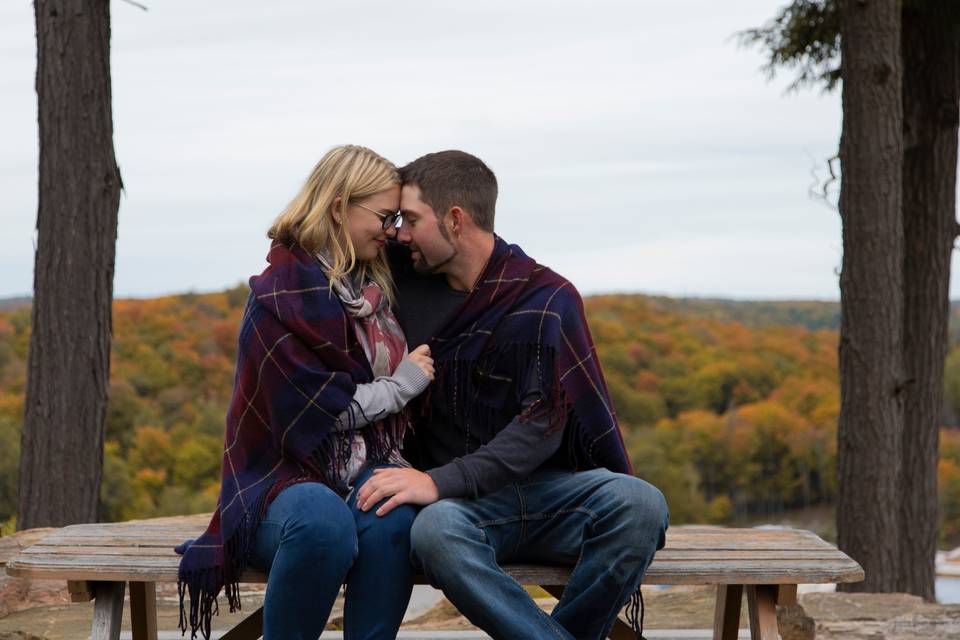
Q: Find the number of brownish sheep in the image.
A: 0